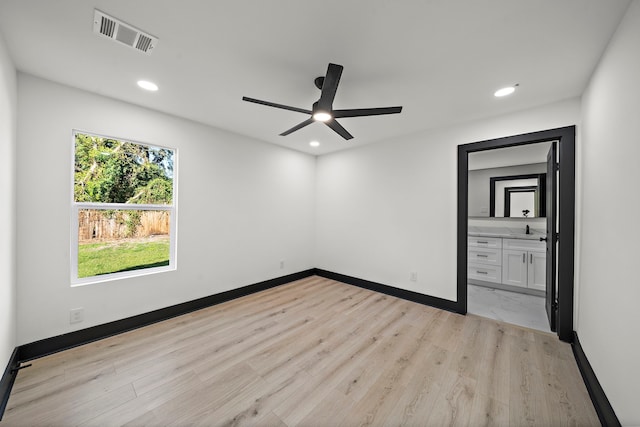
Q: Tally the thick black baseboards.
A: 4